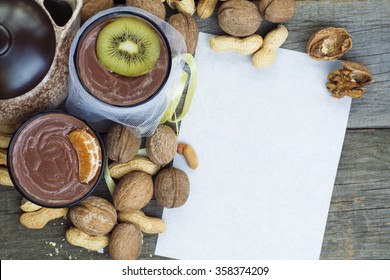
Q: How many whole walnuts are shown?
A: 11